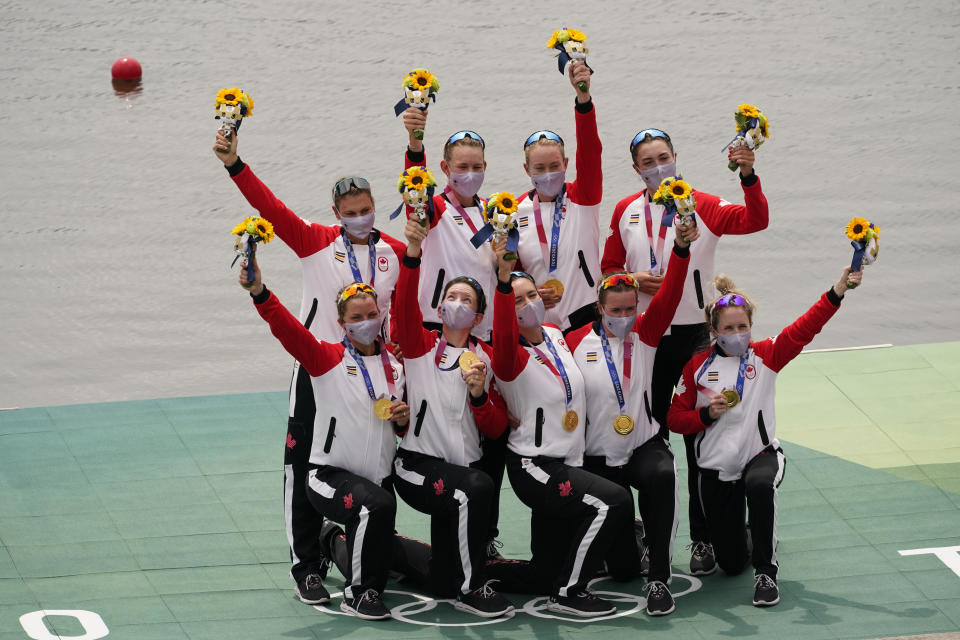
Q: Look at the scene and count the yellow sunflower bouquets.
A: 9